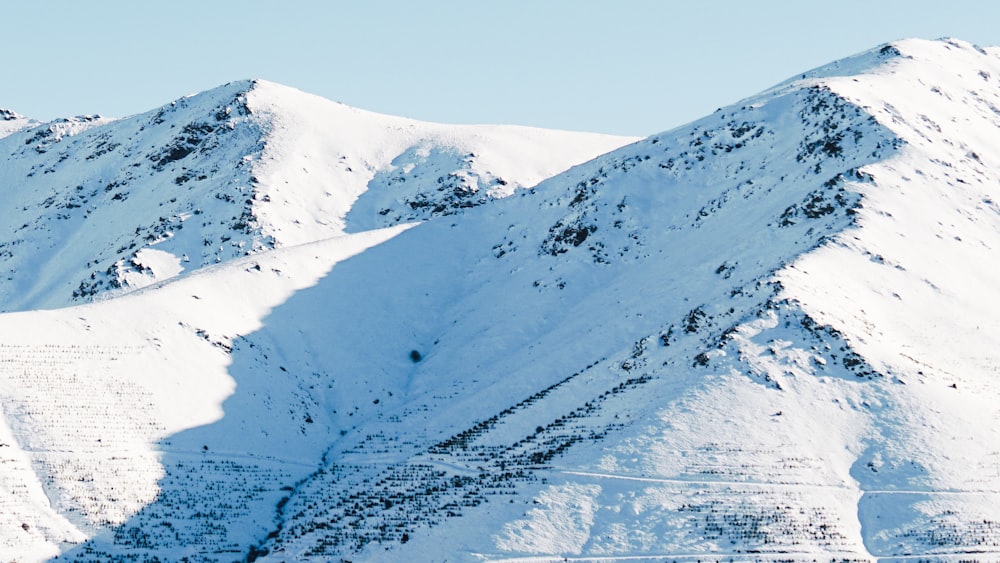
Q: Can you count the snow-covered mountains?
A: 2